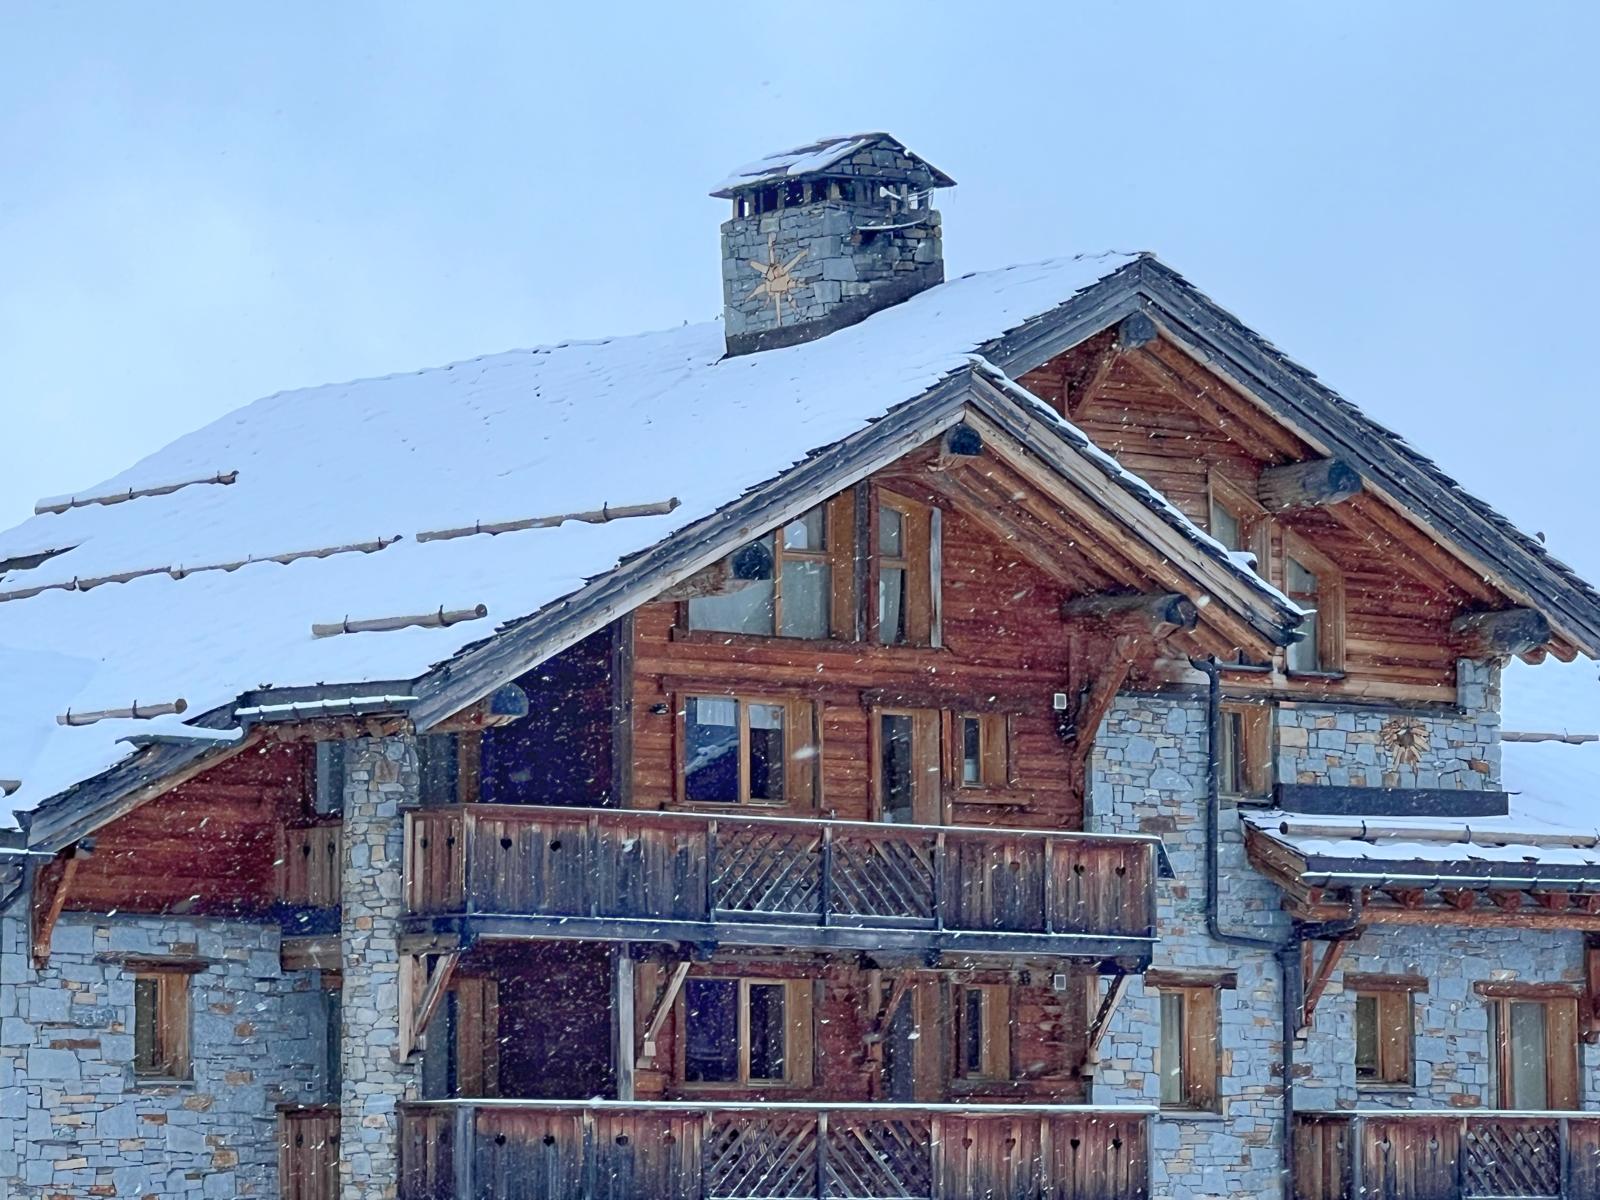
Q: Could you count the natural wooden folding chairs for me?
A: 0